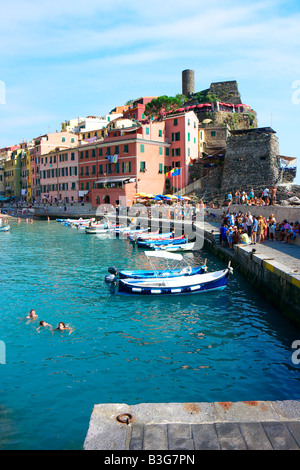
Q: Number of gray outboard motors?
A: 2